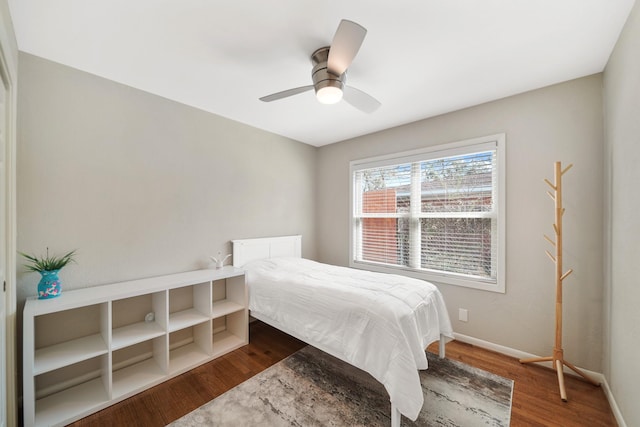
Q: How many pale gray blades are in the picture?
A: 3